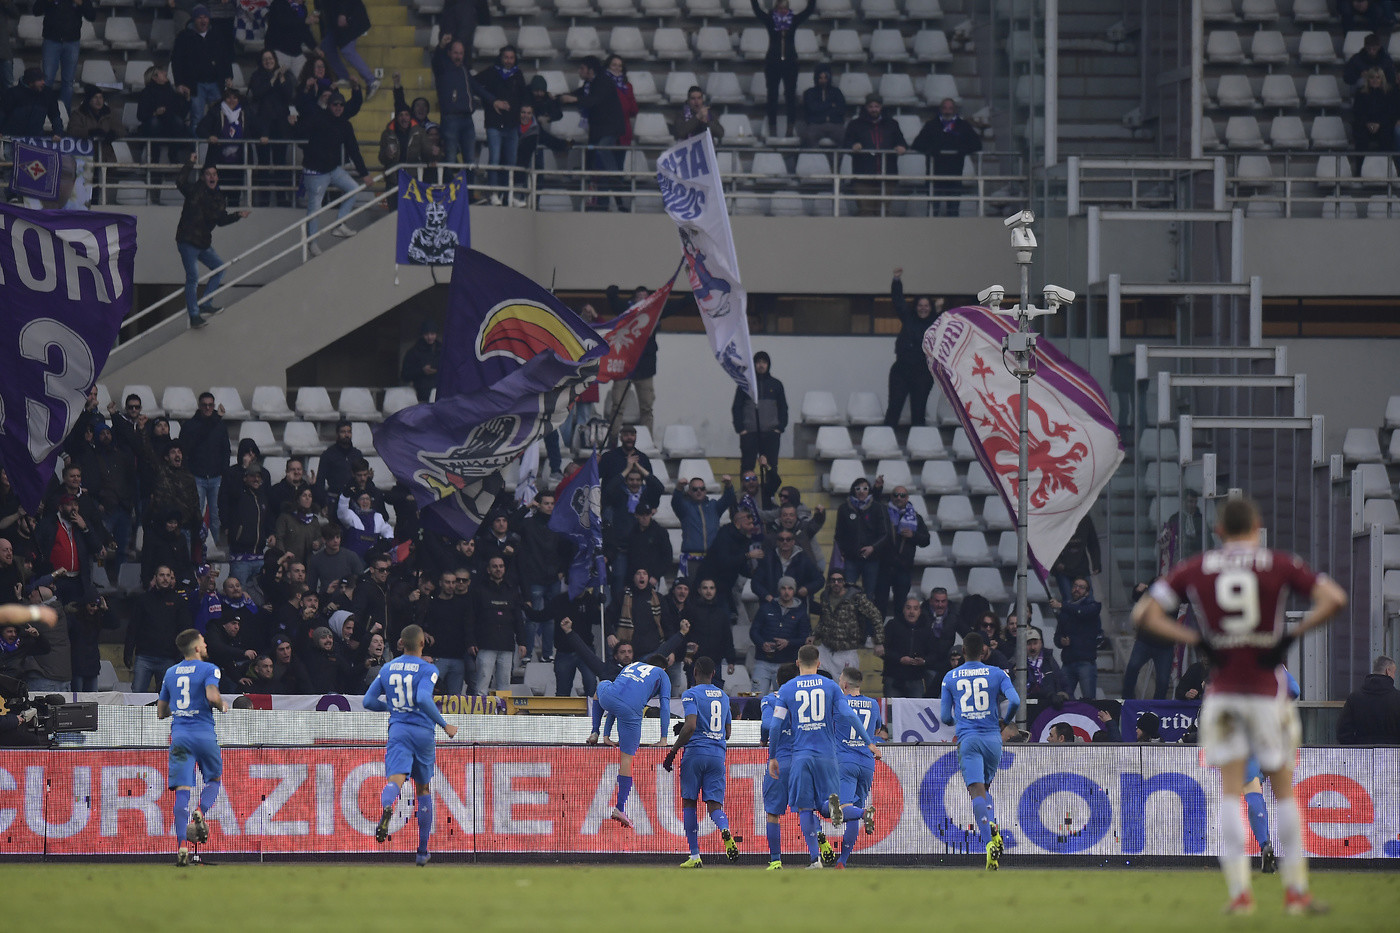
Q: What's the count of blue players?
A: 9